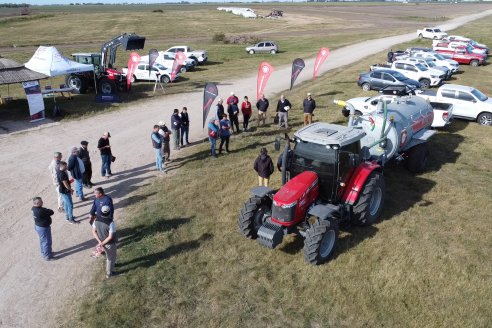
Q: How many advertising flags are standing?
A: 7